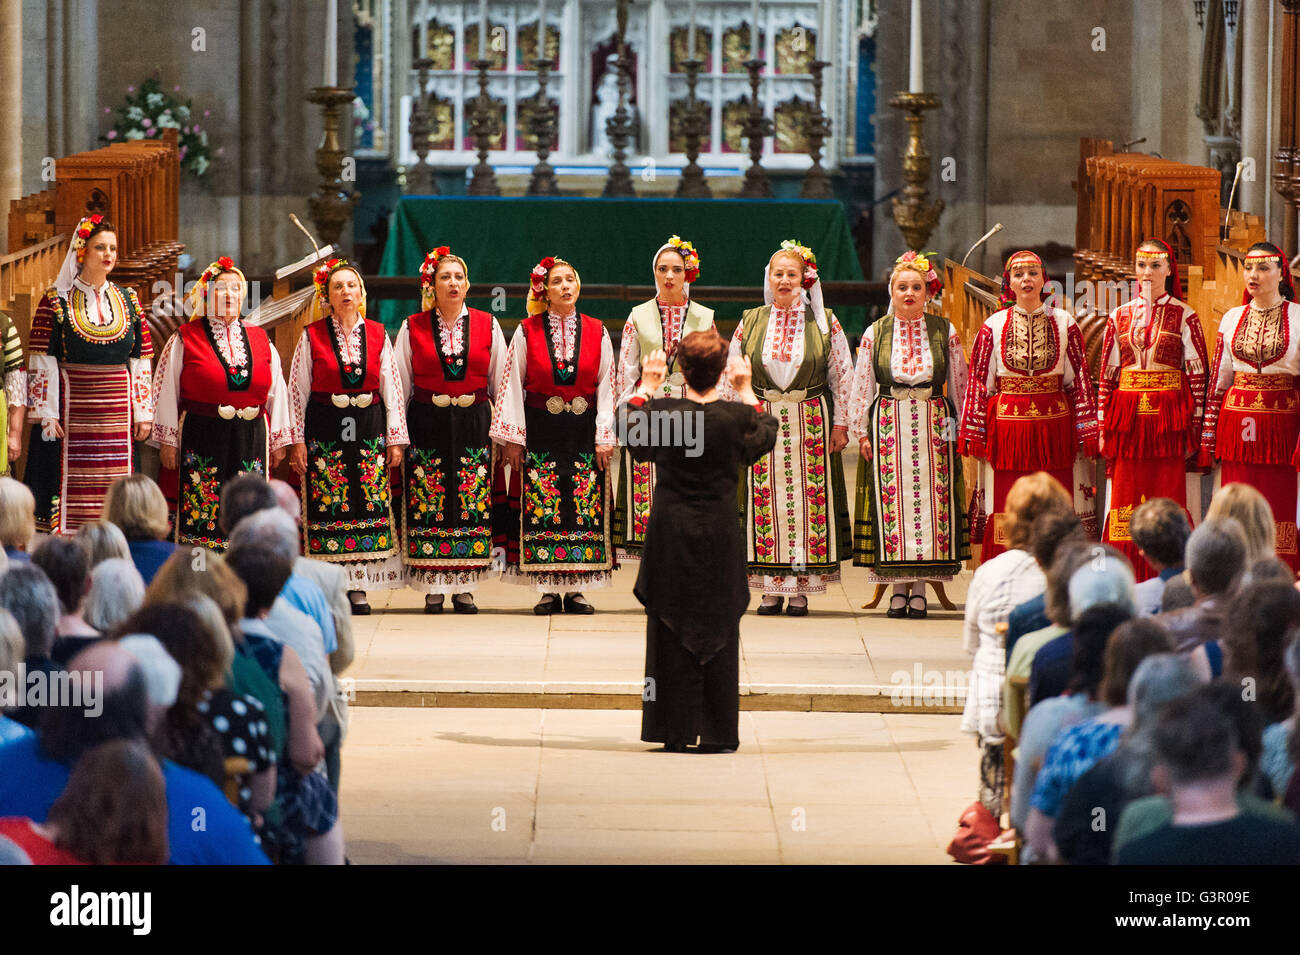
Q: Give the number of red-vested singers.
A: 4